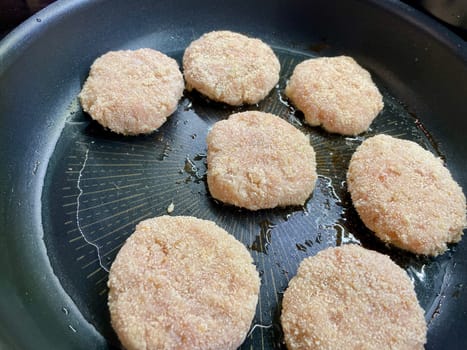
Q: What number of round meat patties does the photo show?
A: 7